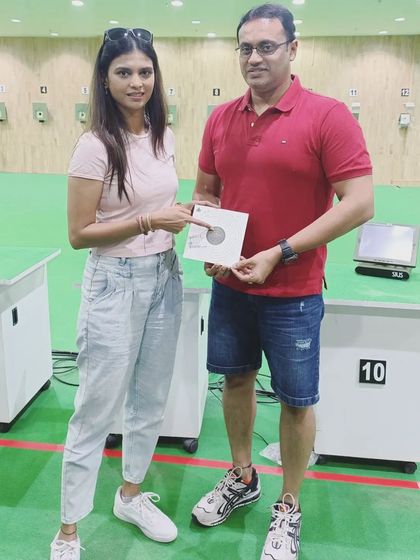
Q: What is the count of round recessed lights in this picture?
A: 12